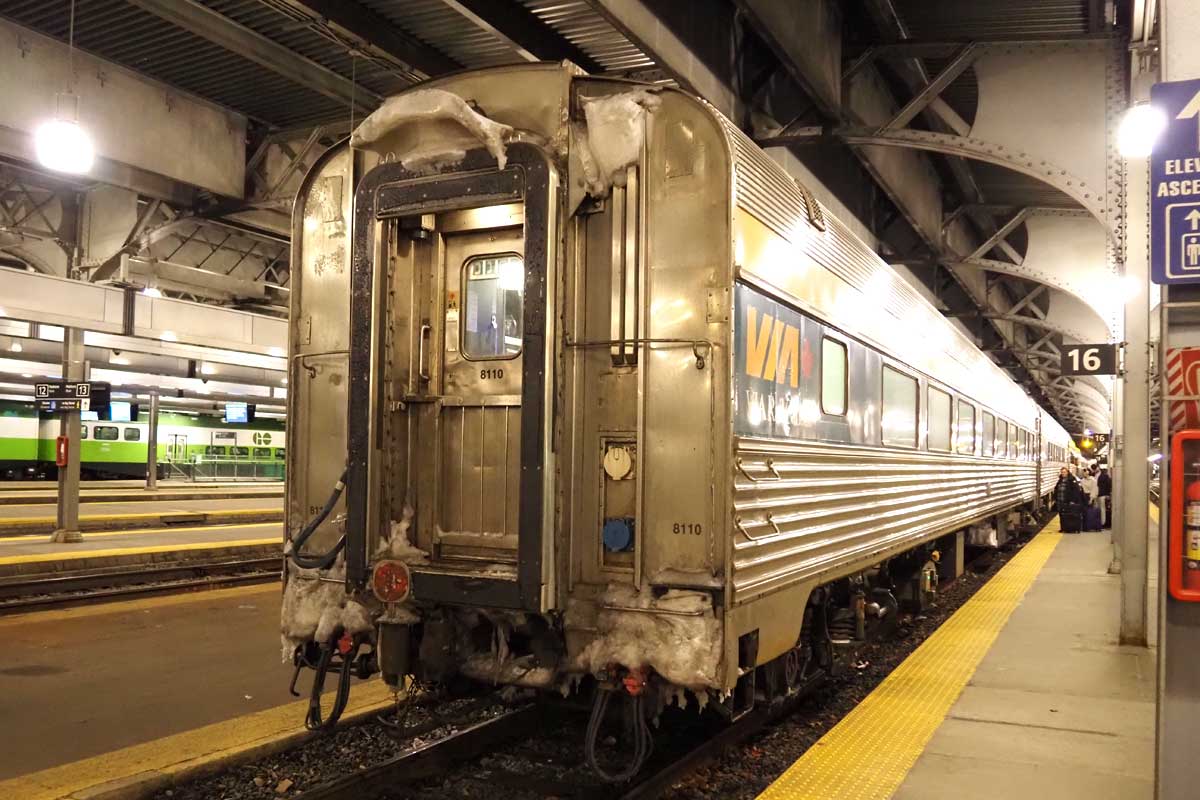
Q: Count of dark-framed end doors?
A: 1